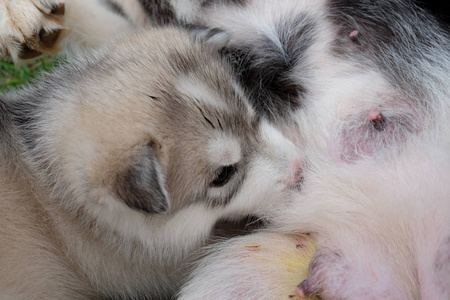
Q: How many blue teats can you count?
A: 0